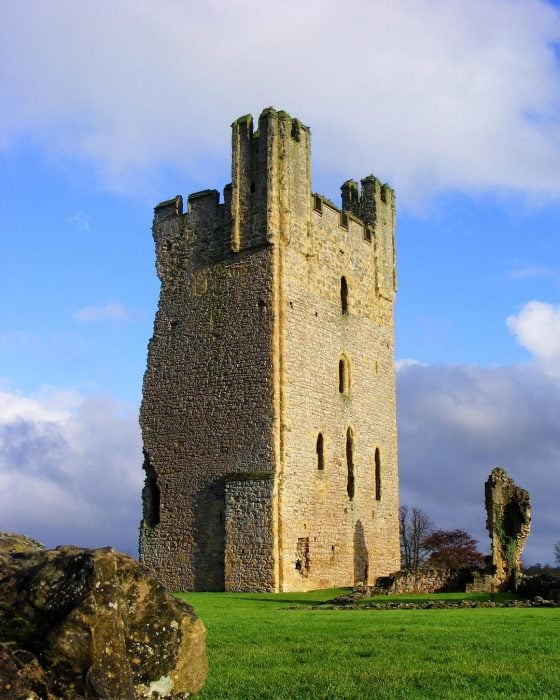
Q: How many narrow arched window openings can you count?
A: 5